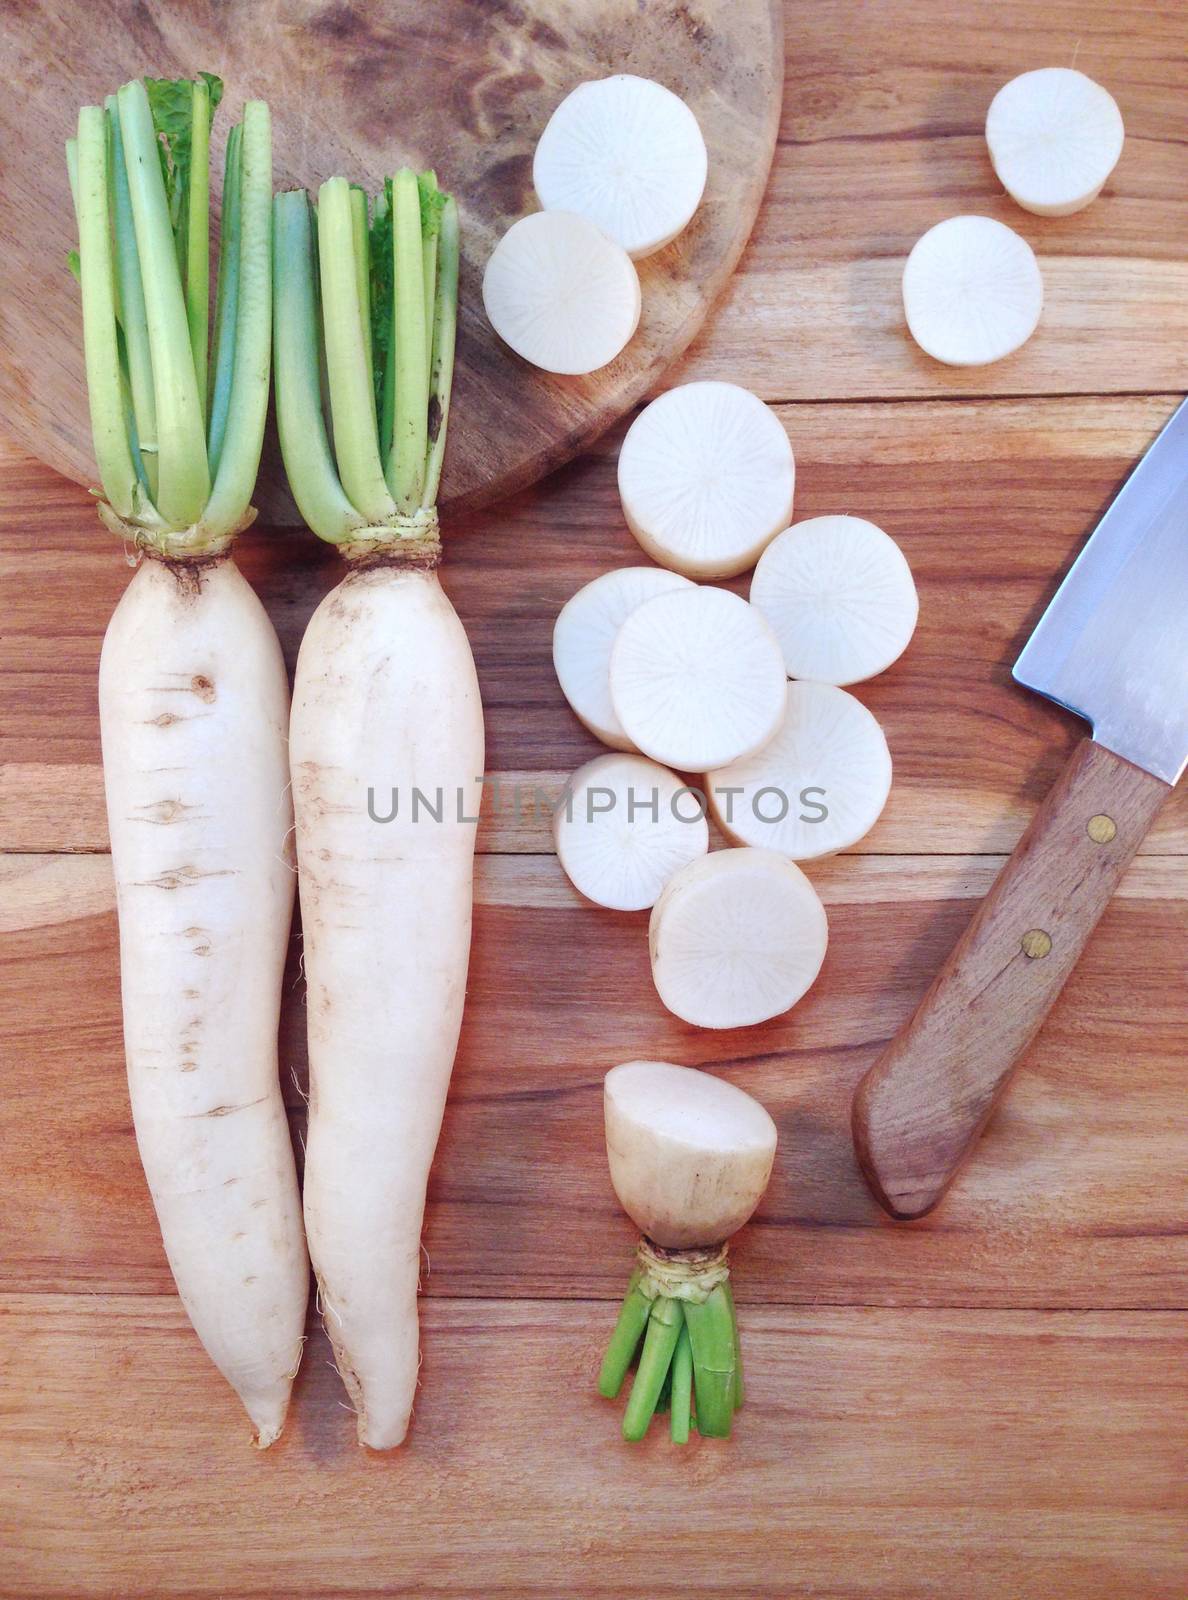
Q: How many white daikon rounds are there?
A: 11